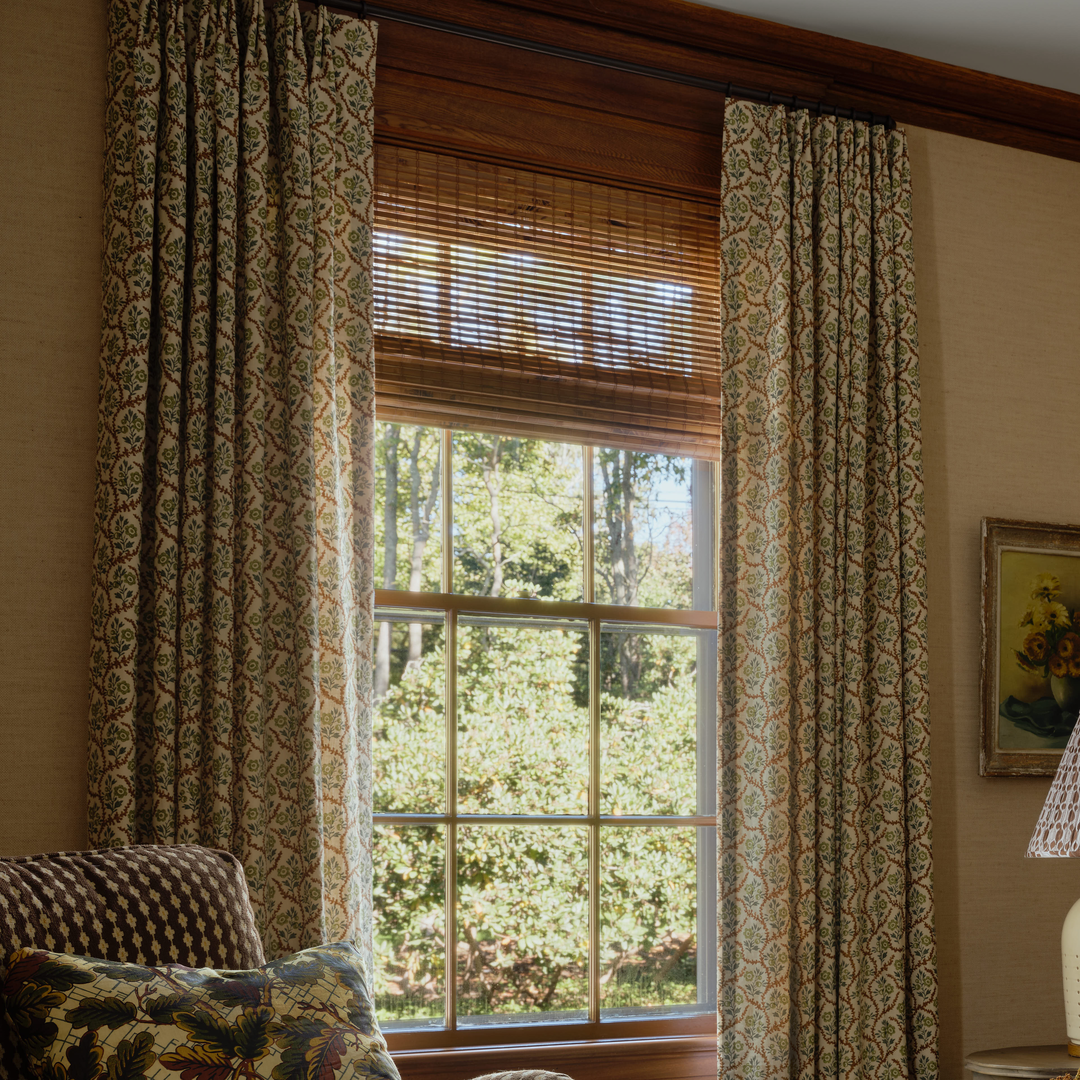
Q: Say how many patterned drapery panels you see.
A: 2